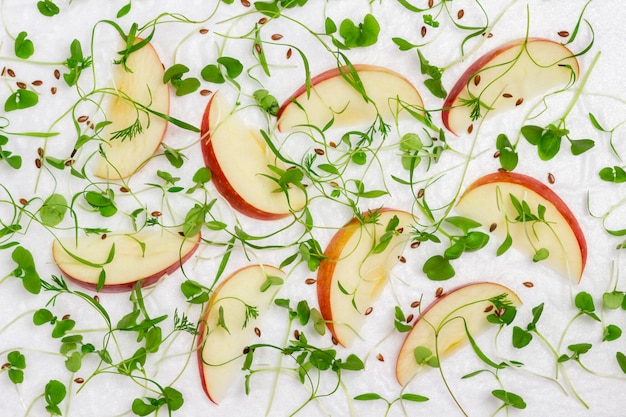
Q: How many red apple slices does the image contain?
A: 9